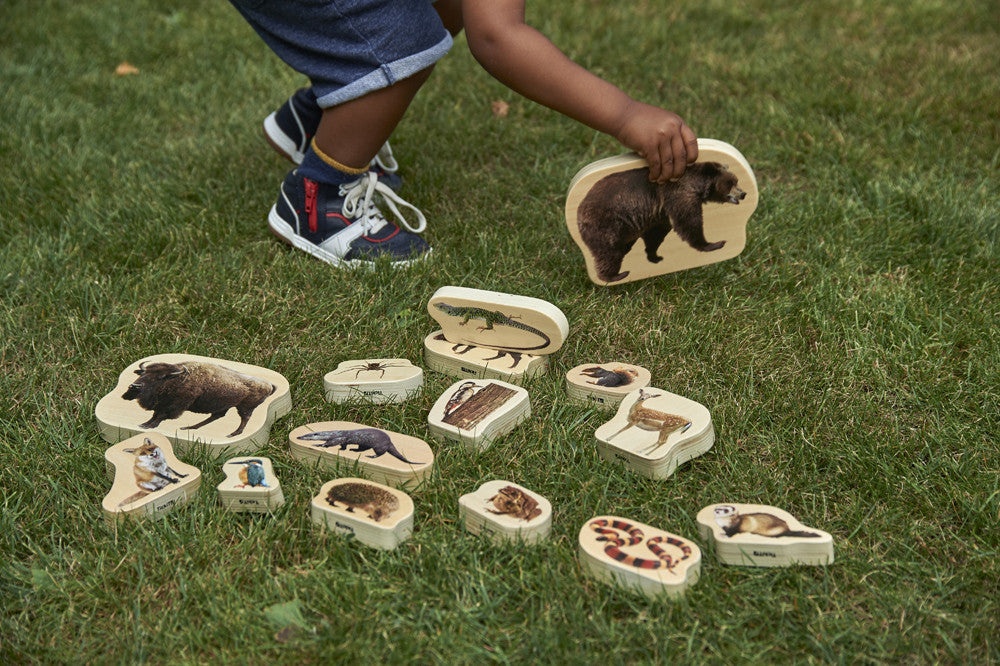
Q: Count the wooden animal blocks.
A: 15